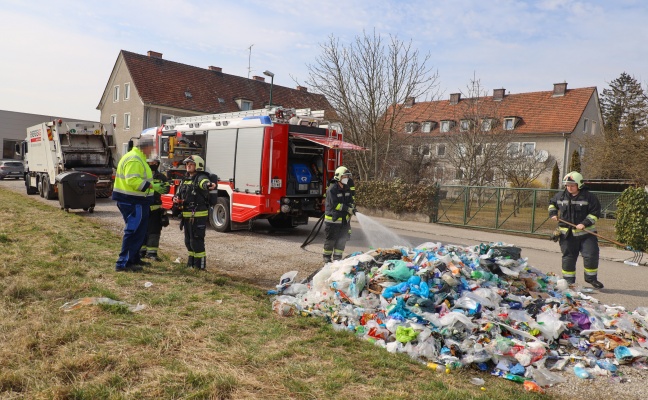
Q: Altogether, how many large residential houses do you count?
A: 2